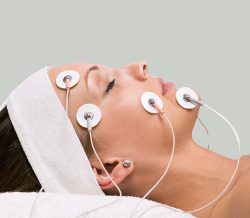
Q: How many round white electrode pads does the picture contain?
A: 4